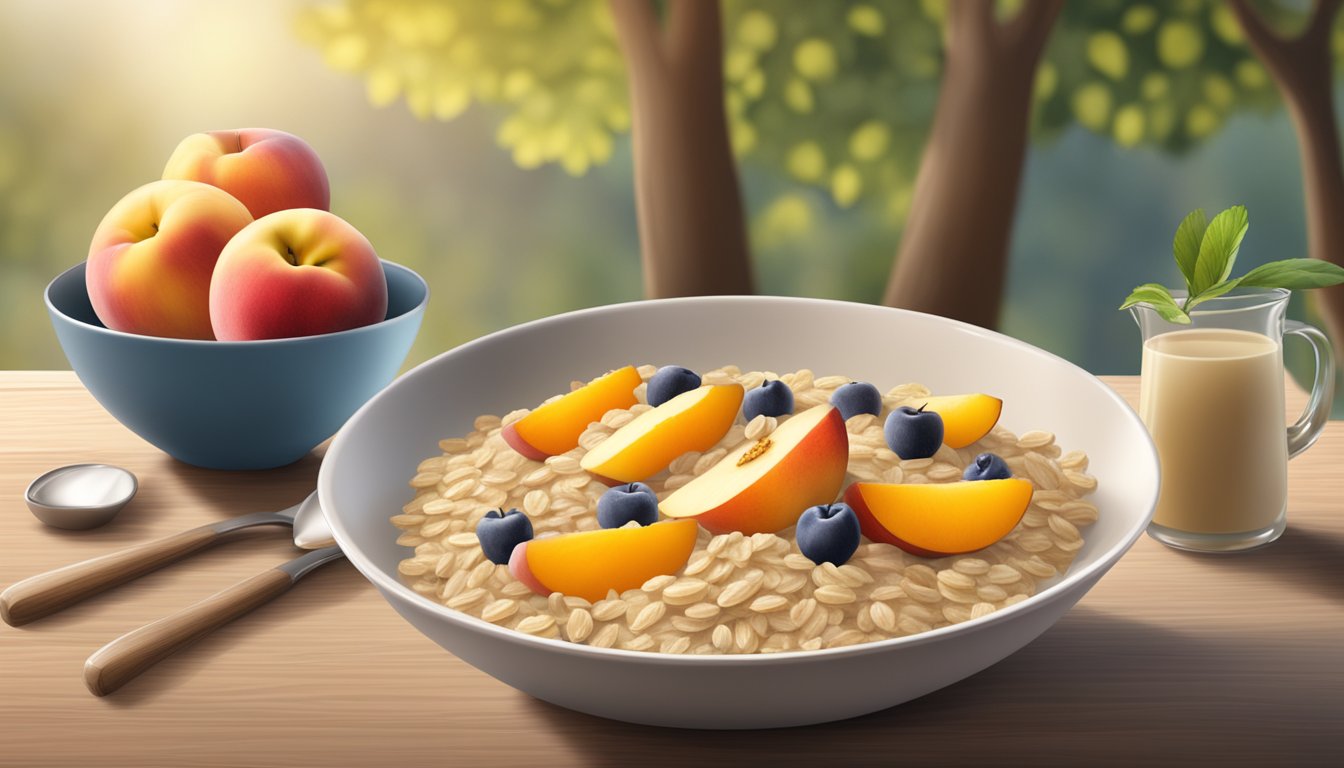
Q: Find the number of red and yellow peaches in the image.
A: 3